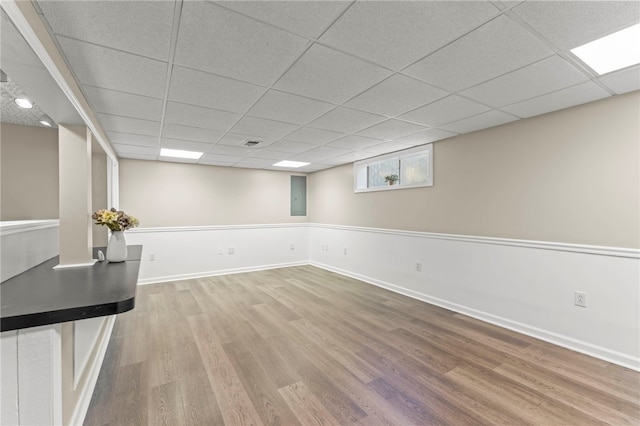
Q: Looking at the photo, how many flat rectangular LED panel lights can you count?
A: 3